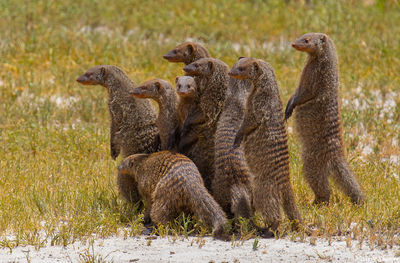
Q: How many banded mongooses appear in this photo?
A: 9